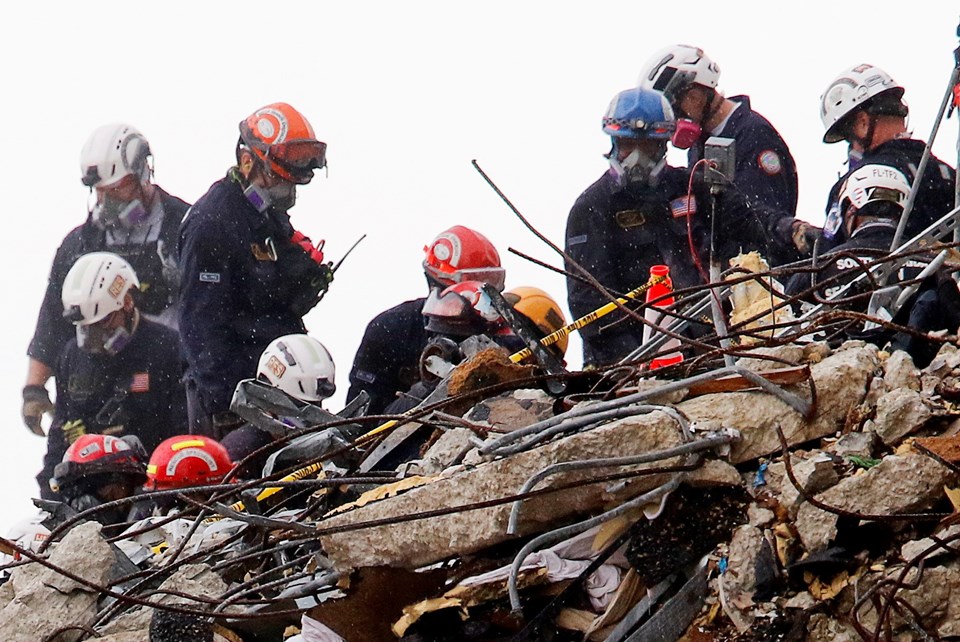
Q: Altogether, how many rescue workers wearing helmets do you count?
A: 13